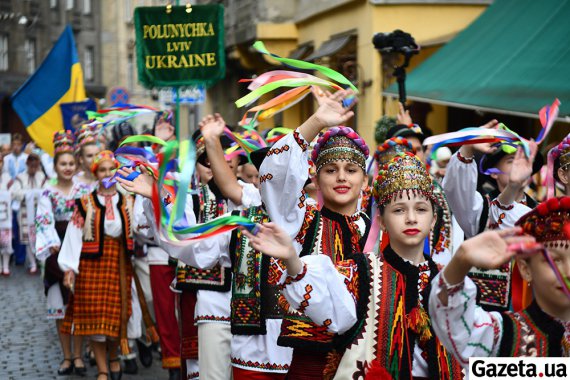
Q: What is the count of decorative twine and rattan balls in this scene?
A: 0